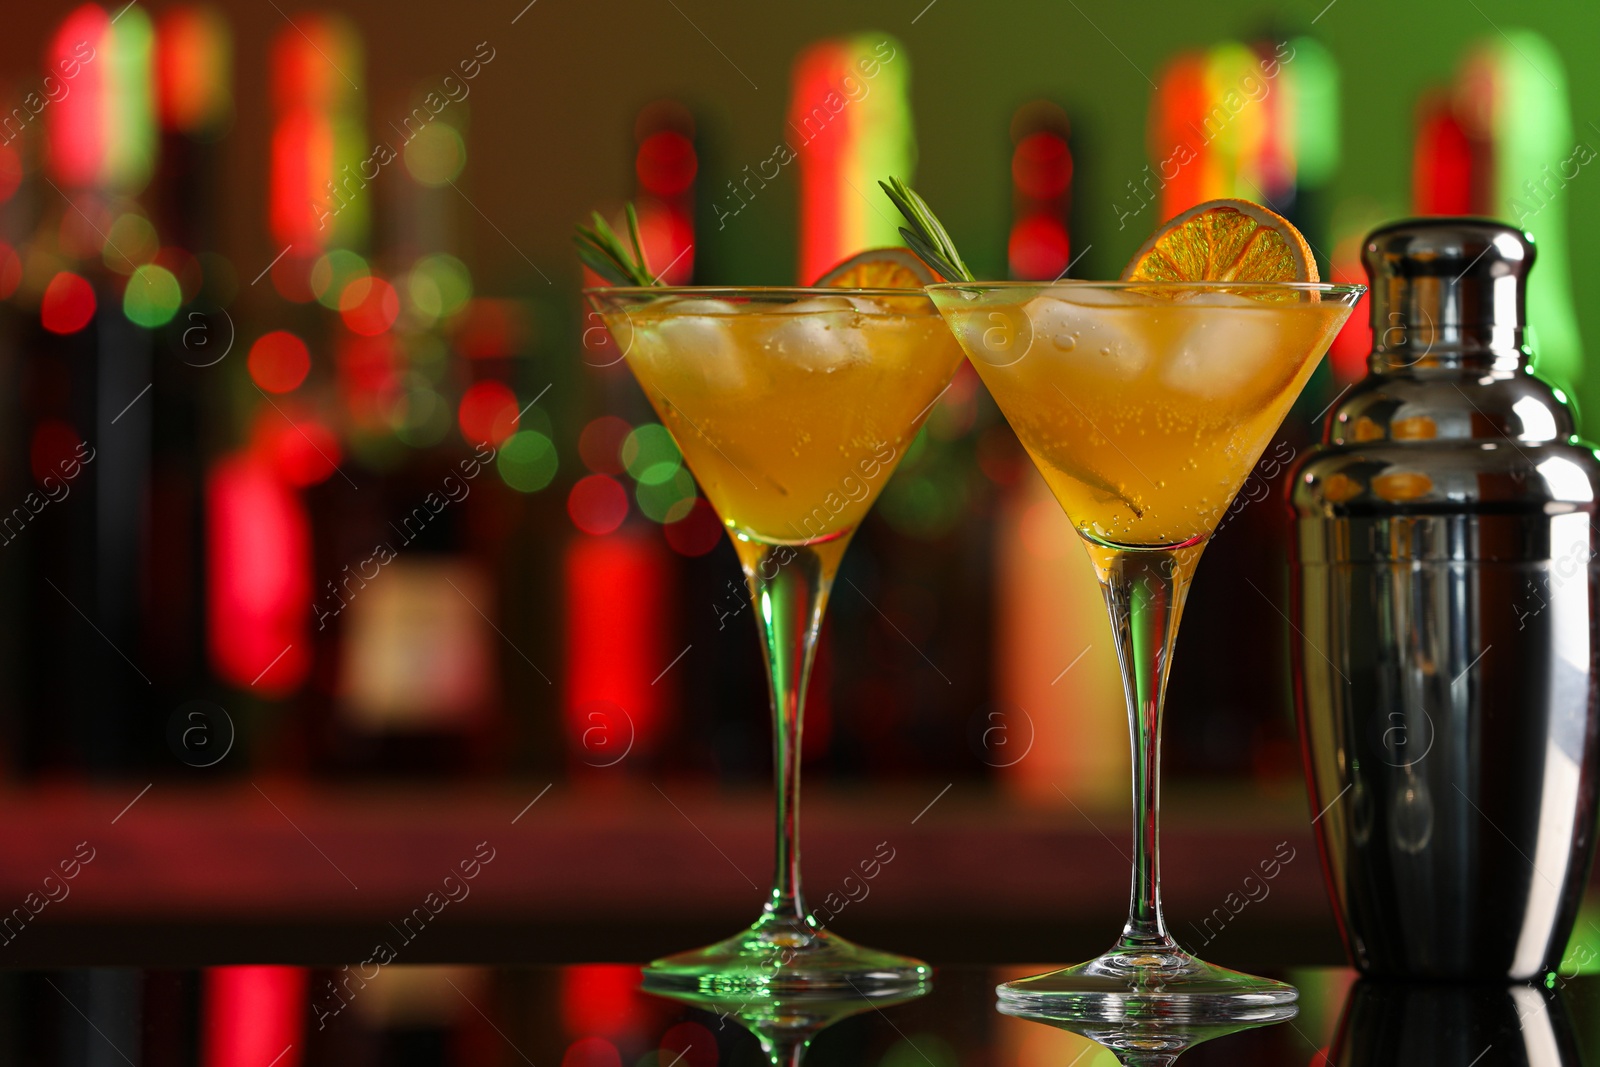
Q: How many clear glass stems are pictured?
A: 2